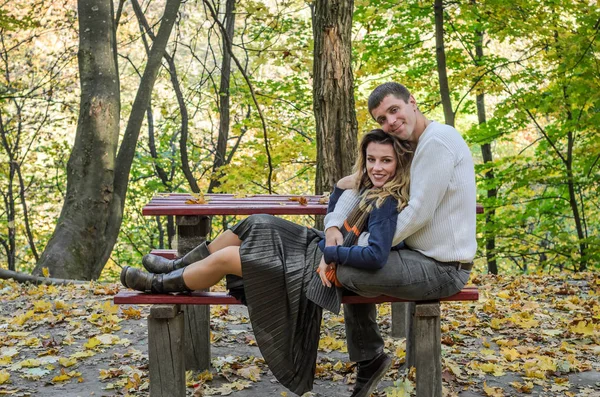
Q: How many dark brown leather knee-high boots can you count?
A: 2